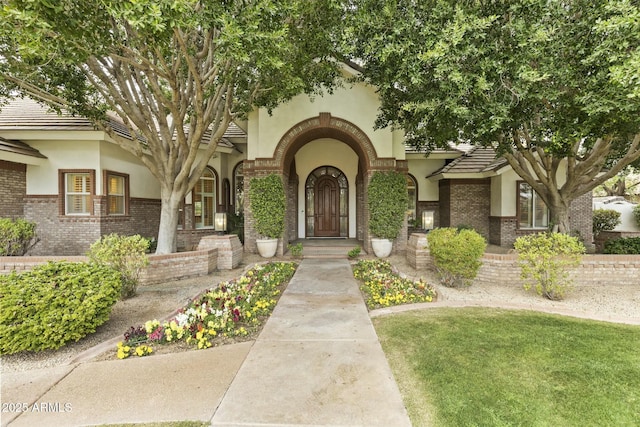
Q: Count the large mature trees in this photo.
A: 2